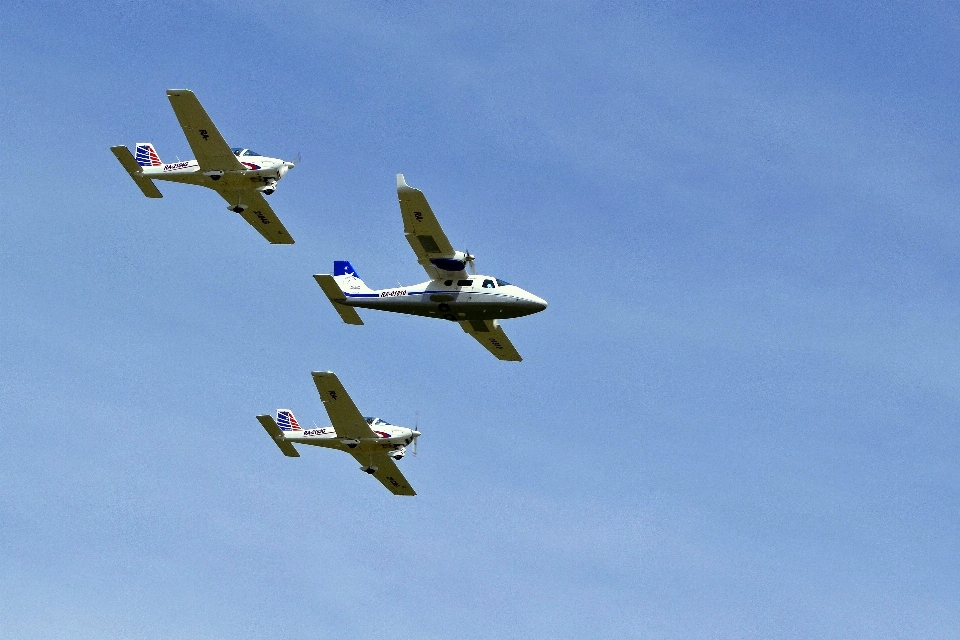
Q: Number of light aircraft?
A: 3